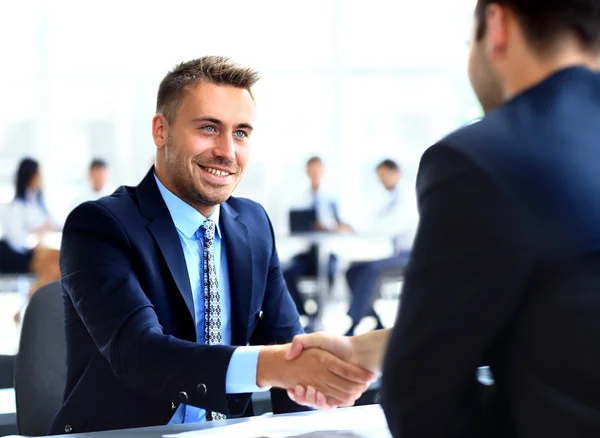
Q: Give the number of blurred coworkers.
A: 4